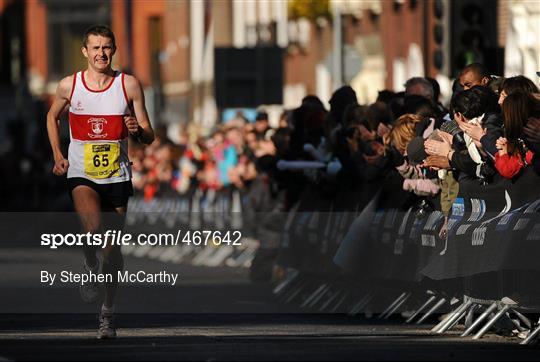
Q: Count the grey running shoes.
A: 2